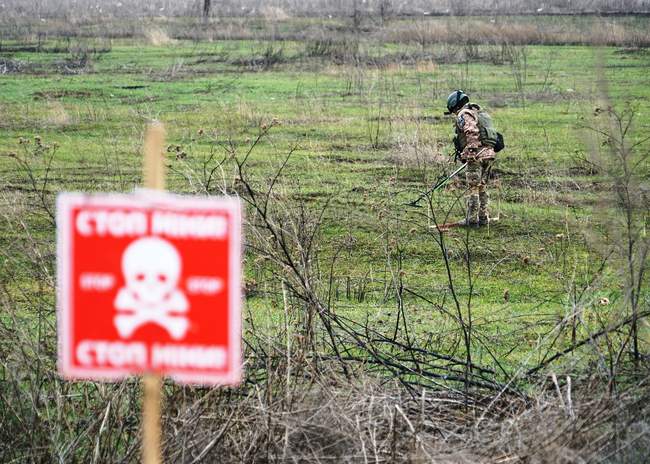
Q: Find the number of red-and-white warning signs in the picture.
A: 1